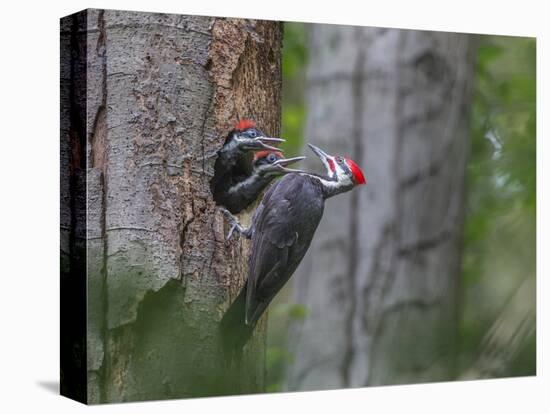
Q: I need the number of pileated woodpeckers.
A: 3